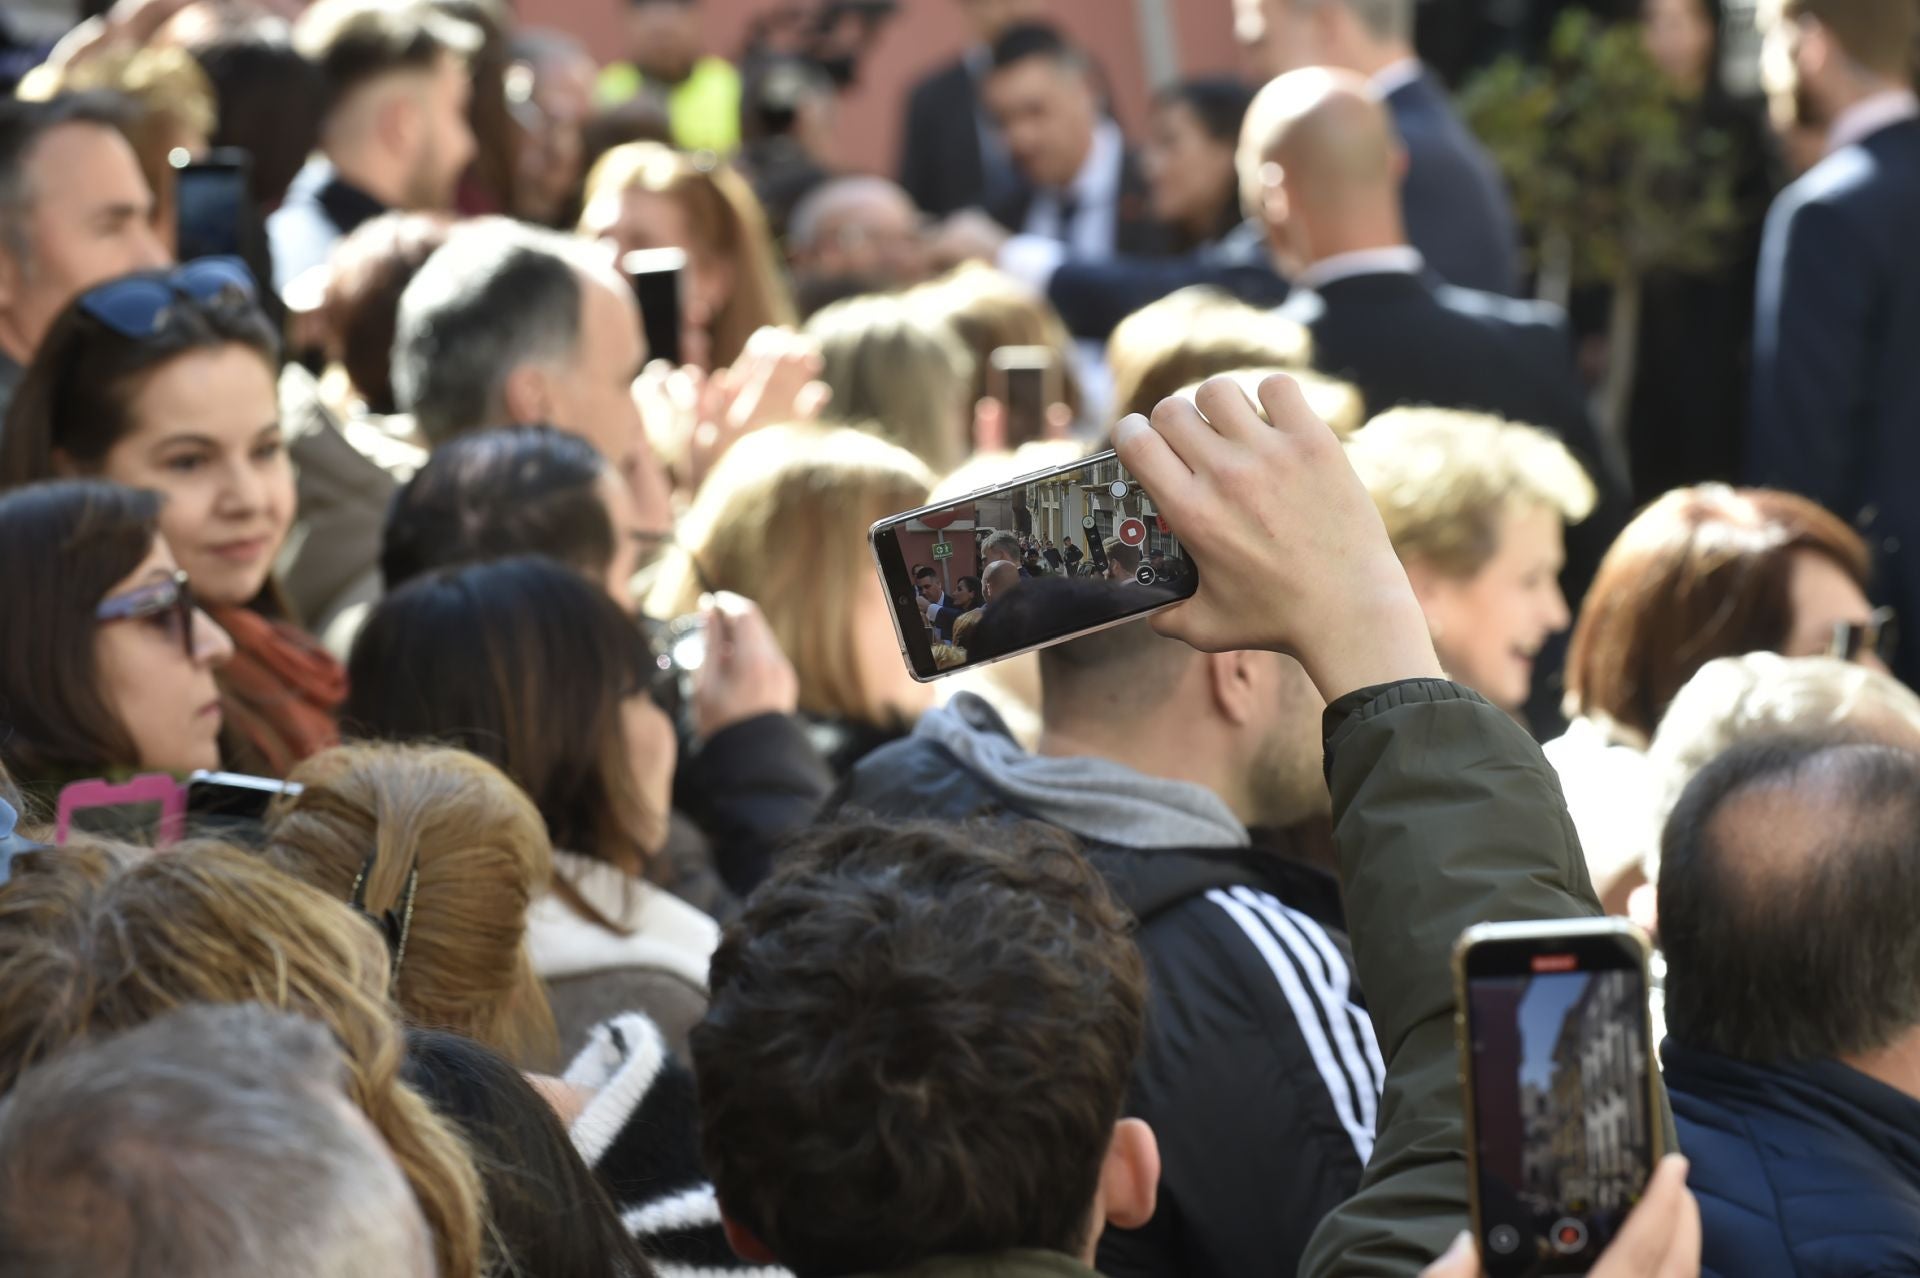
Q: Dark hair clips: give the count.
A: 1